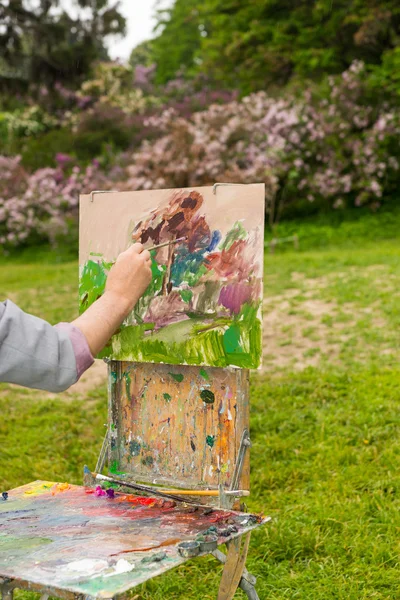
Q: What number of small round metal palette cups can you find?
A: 2